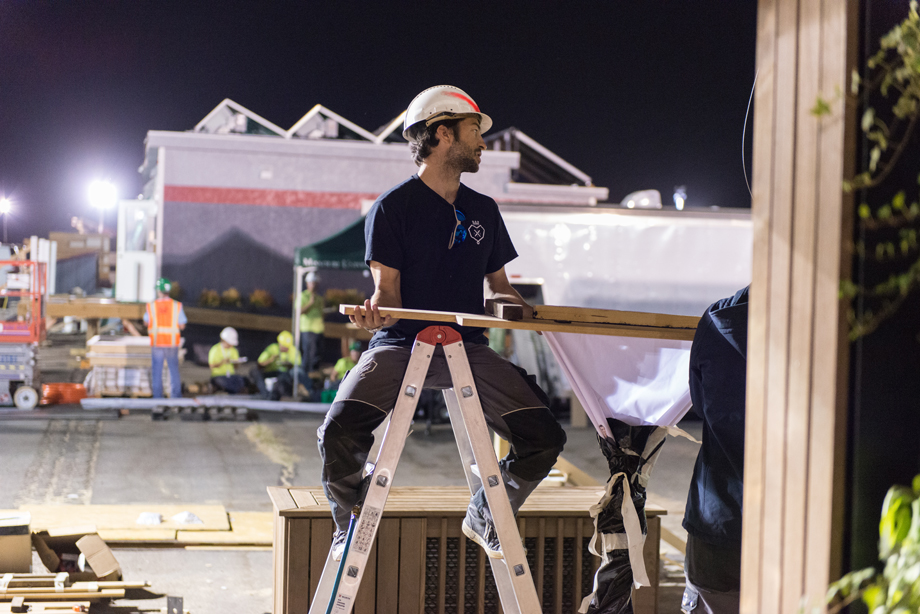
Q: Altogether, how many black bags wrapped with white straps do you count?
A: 1